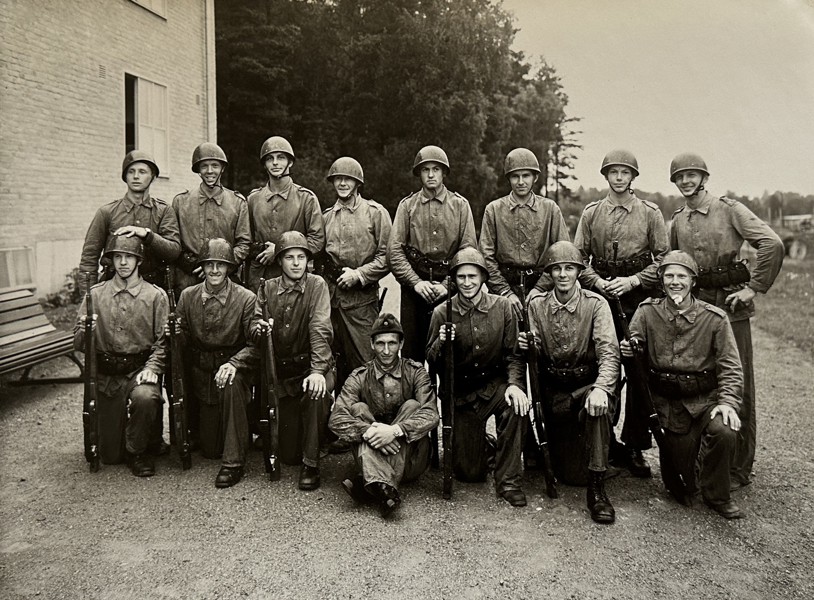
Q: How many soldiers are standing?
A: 8